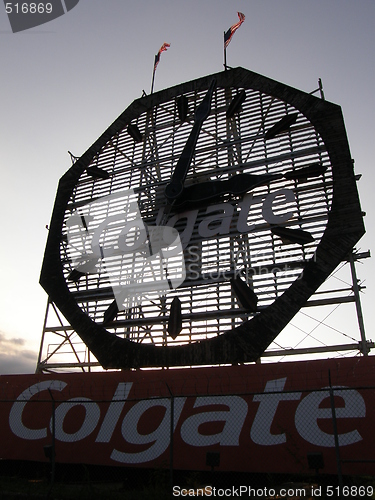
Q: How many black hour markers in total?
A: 12